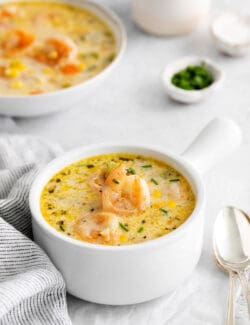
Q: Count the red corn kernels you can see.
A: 0